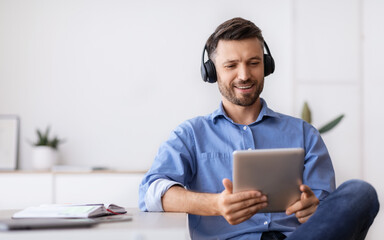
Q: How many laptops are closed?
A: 1